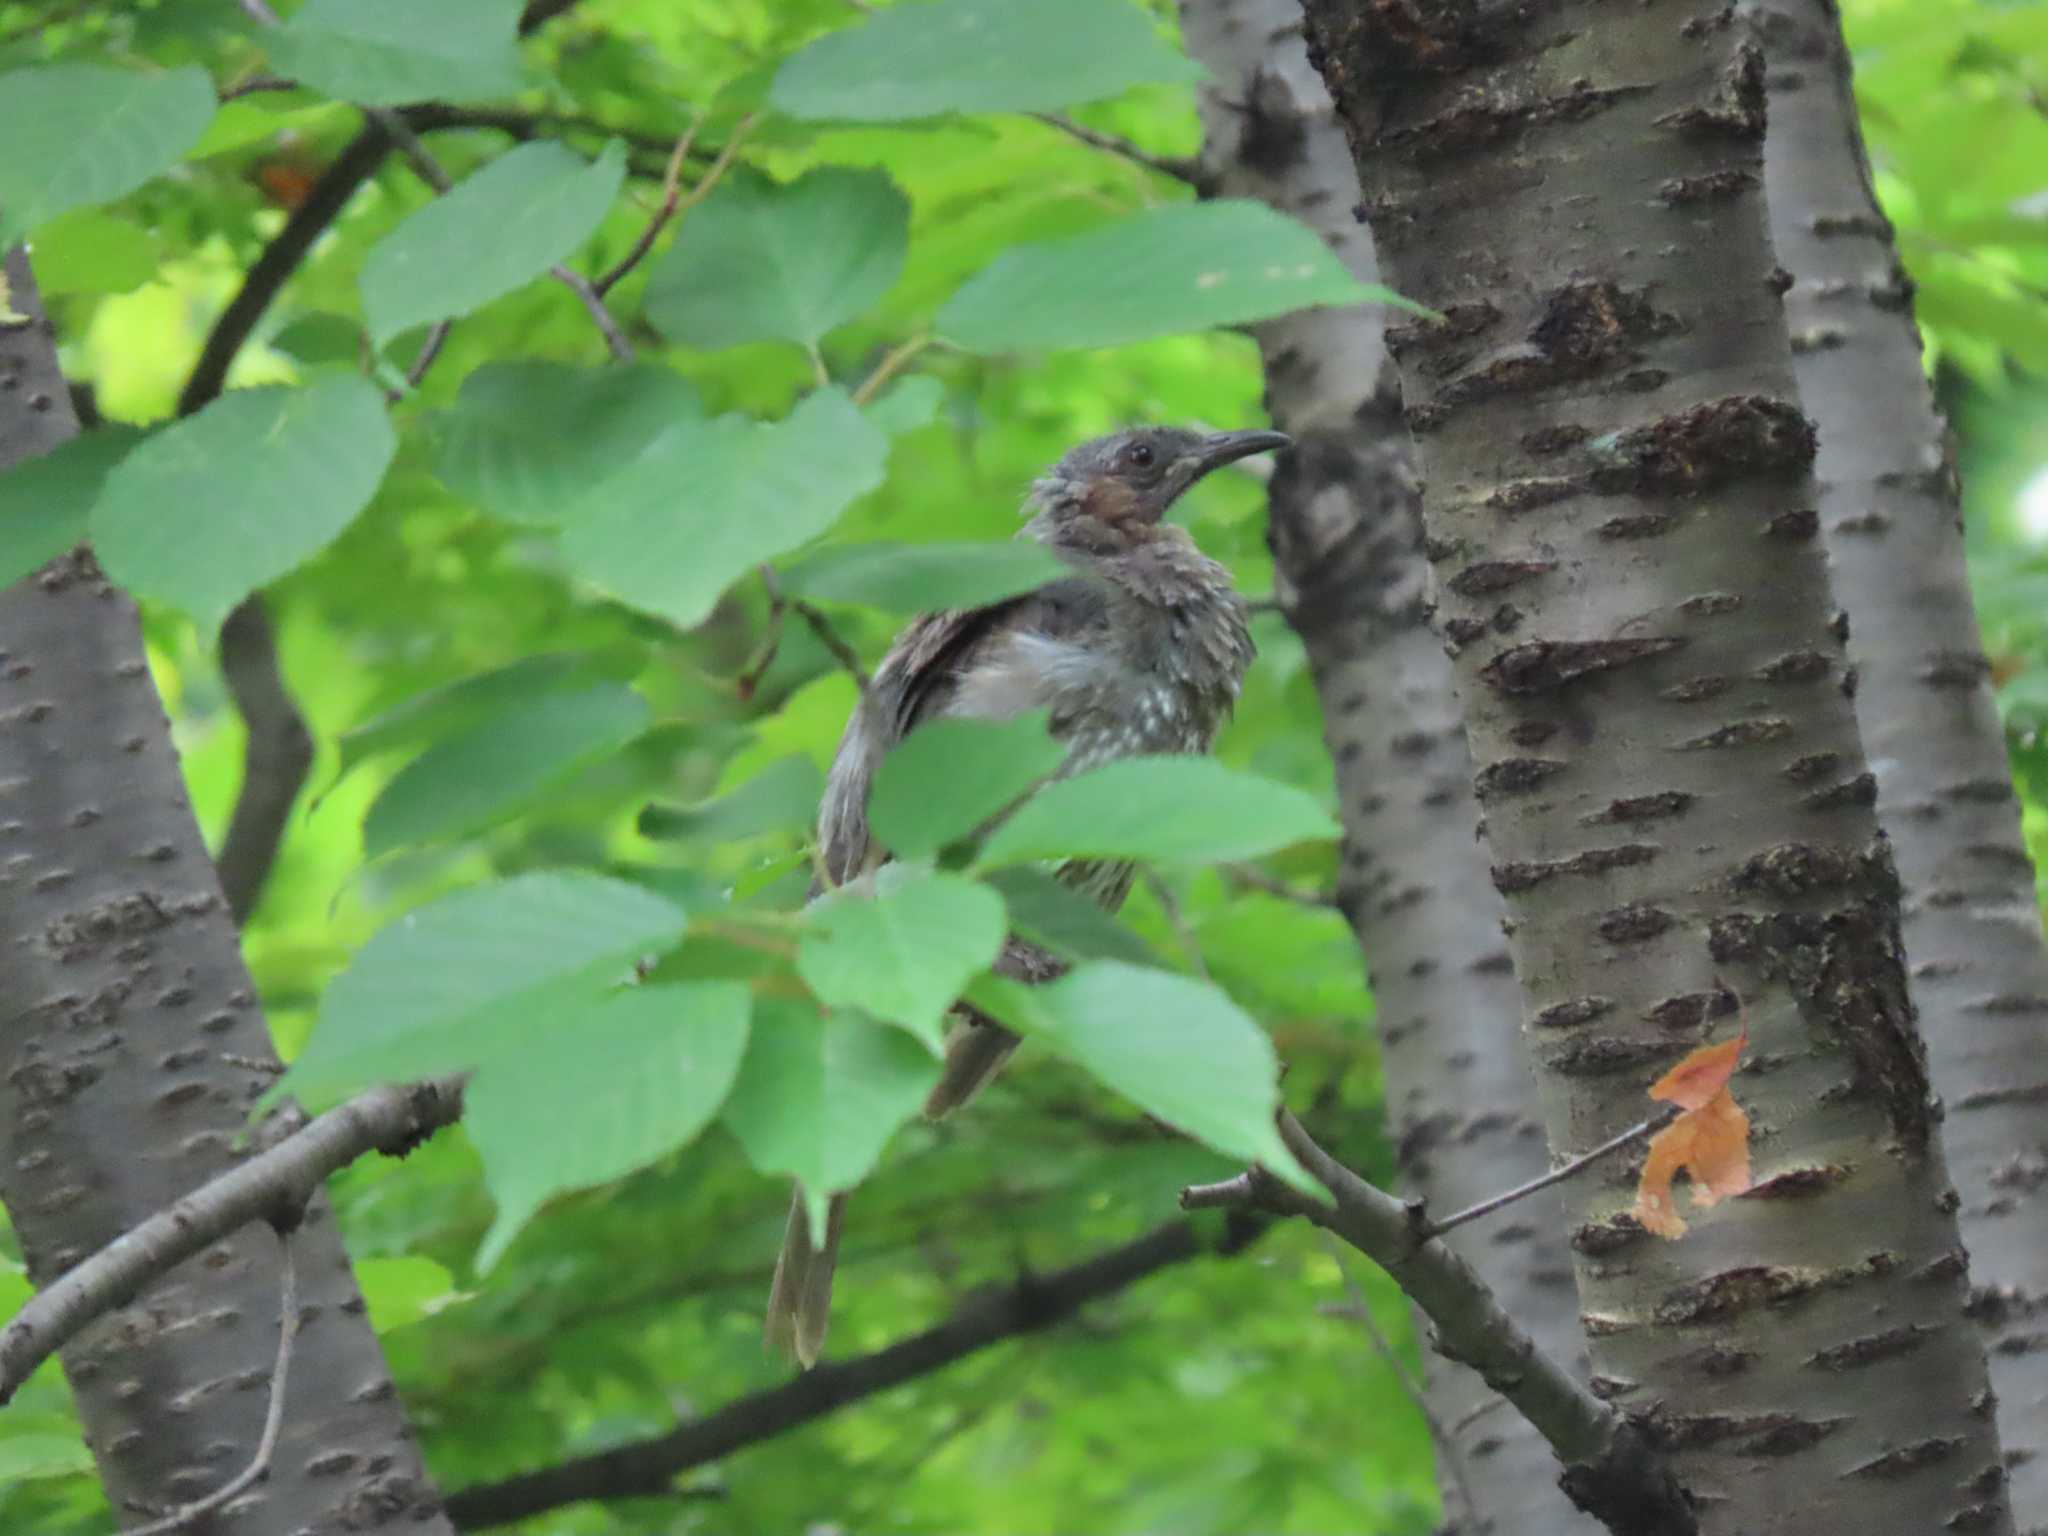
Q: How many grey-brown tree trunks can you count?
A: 4